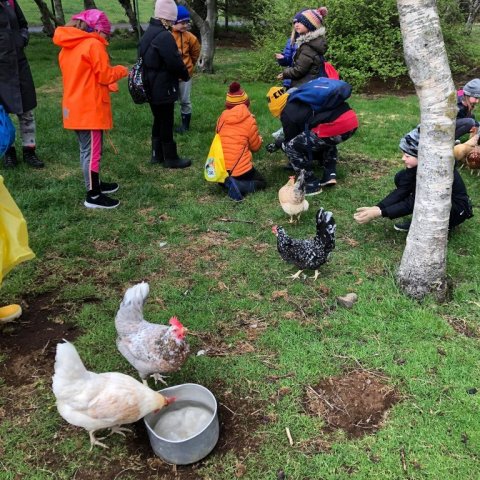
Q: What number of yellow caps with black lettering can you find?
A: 1